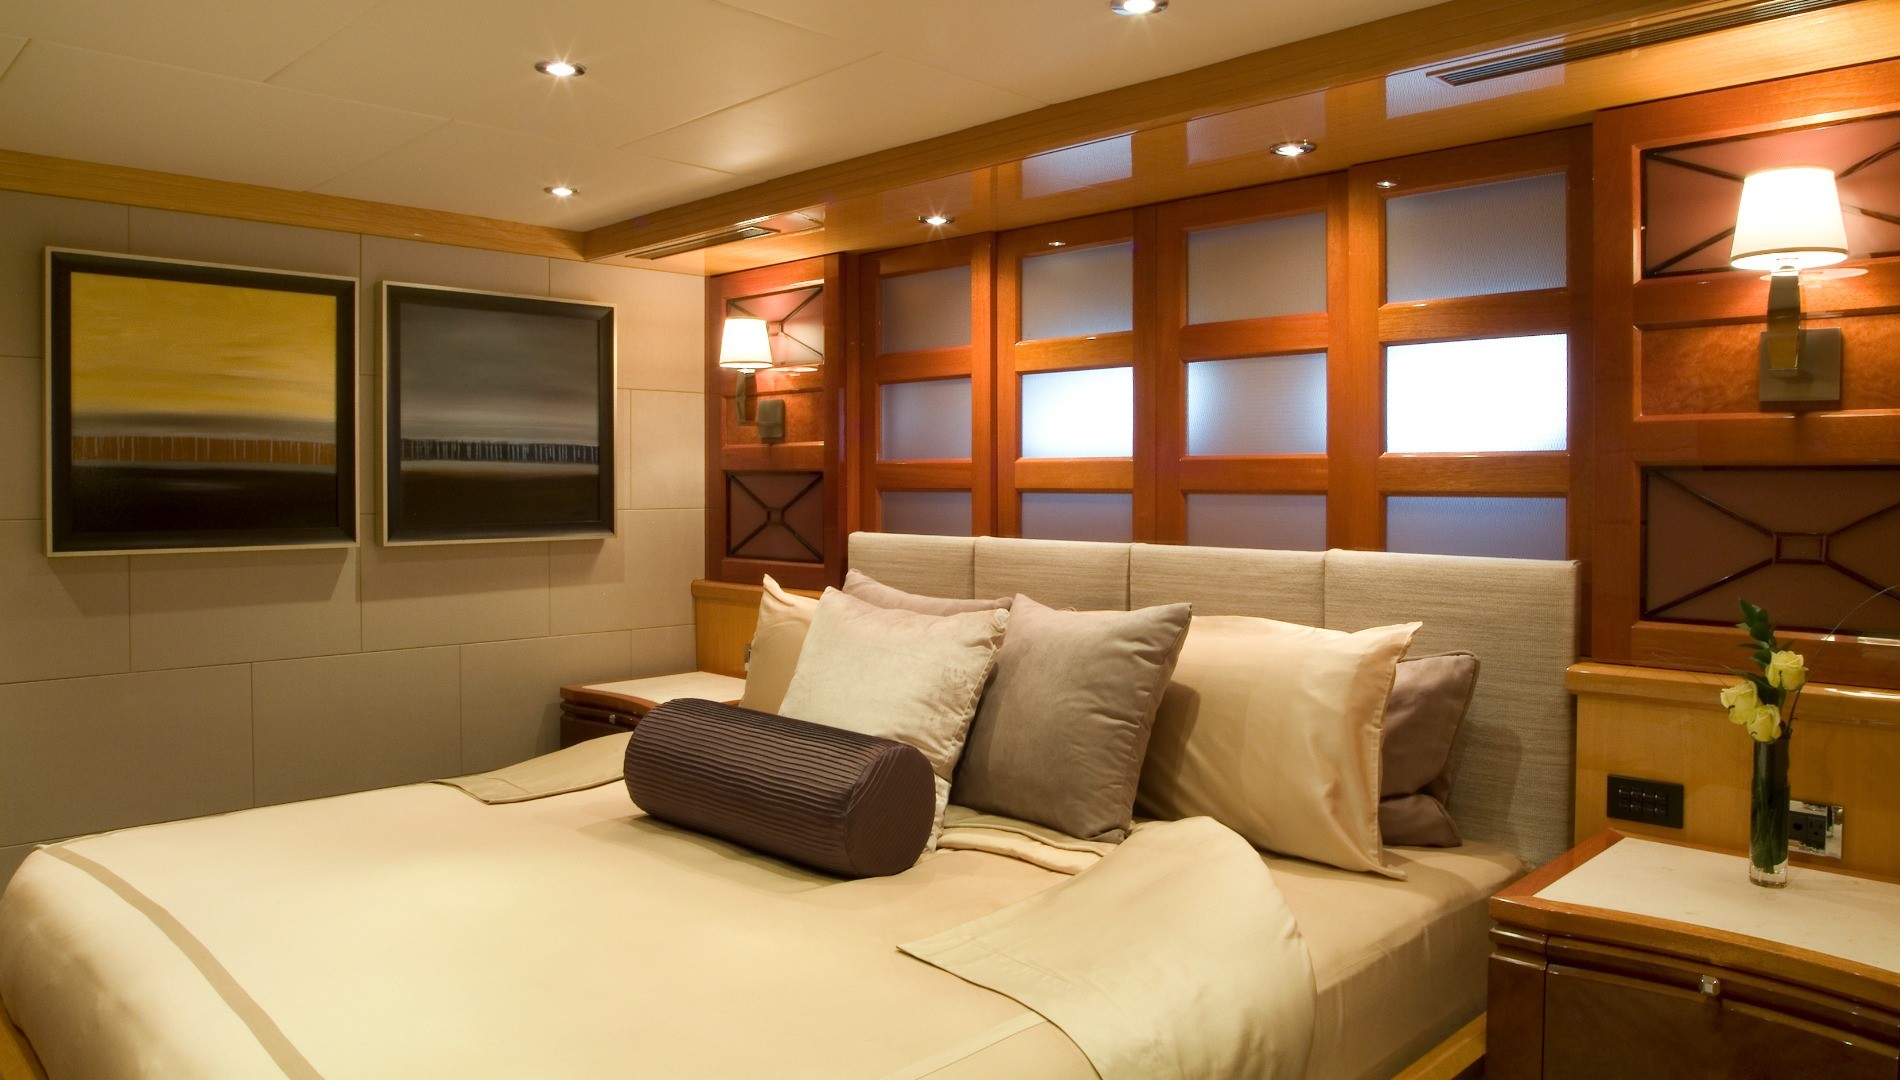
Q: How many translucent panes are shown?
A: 12